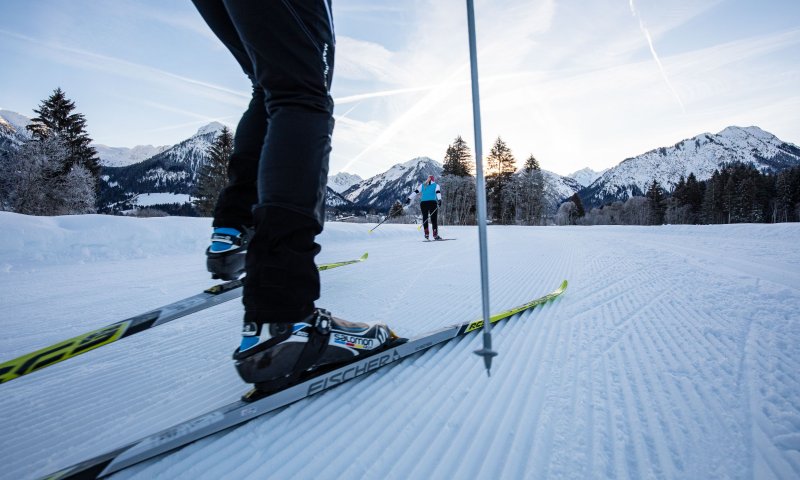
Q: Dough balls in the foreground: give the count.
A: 0